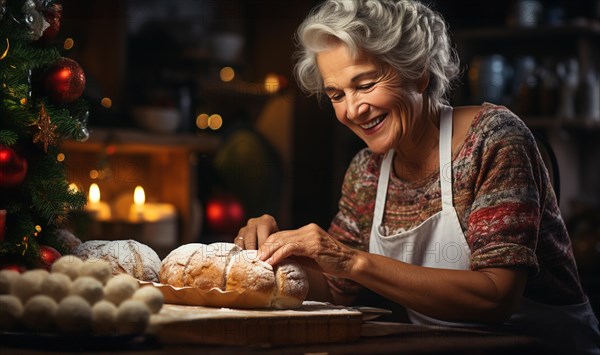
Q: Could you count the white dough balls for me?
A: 13